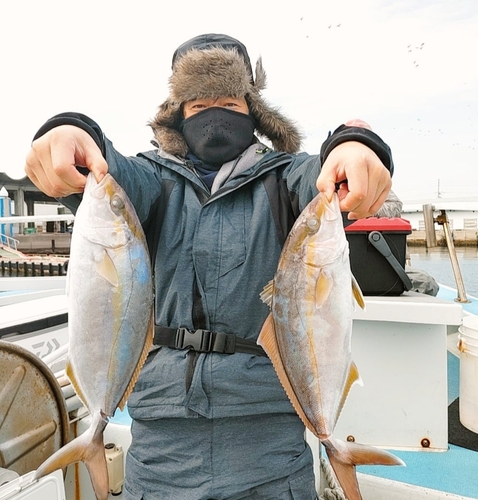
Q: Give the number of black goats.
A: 0